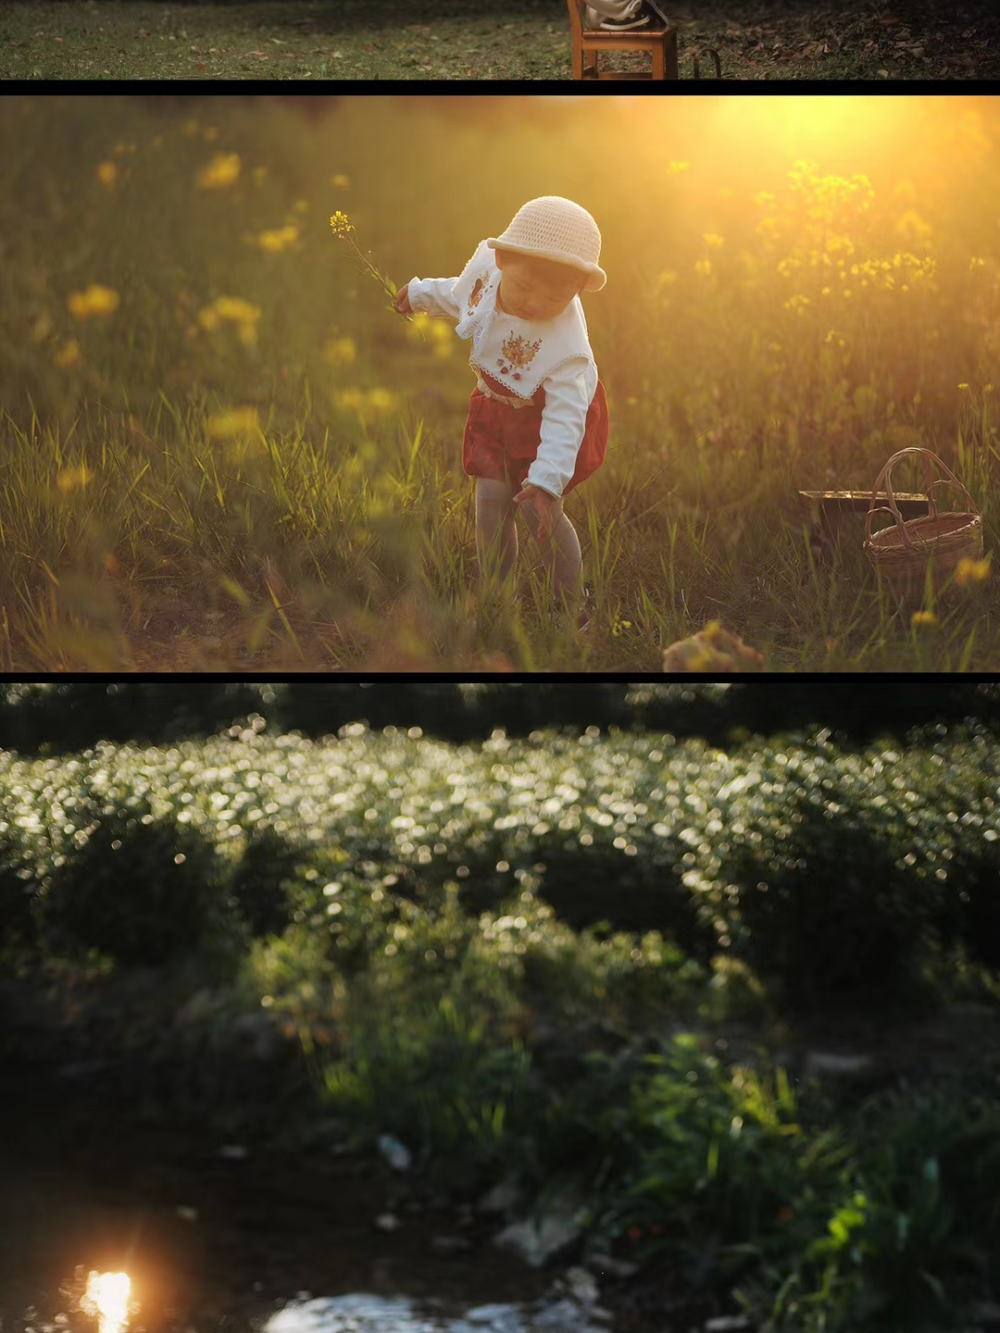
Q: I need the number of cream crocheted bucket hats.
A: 1